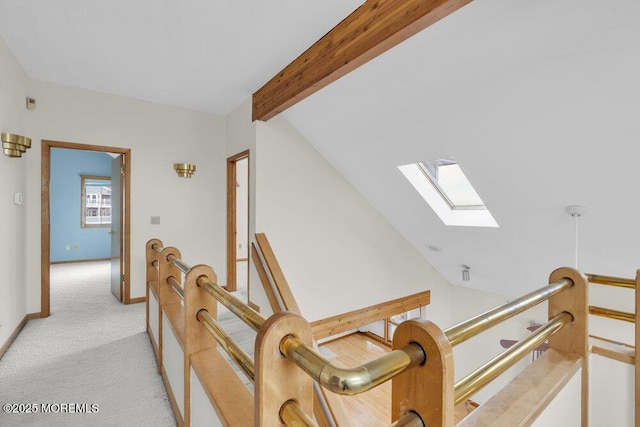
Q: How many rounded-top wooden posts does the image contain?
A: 6